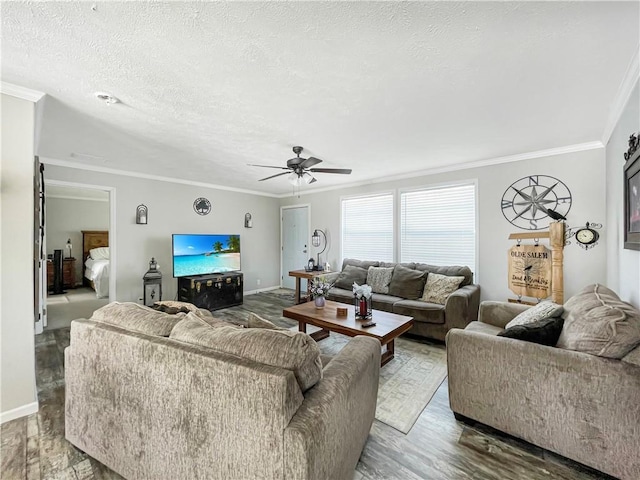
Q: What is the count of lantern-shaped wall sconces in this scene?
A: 2